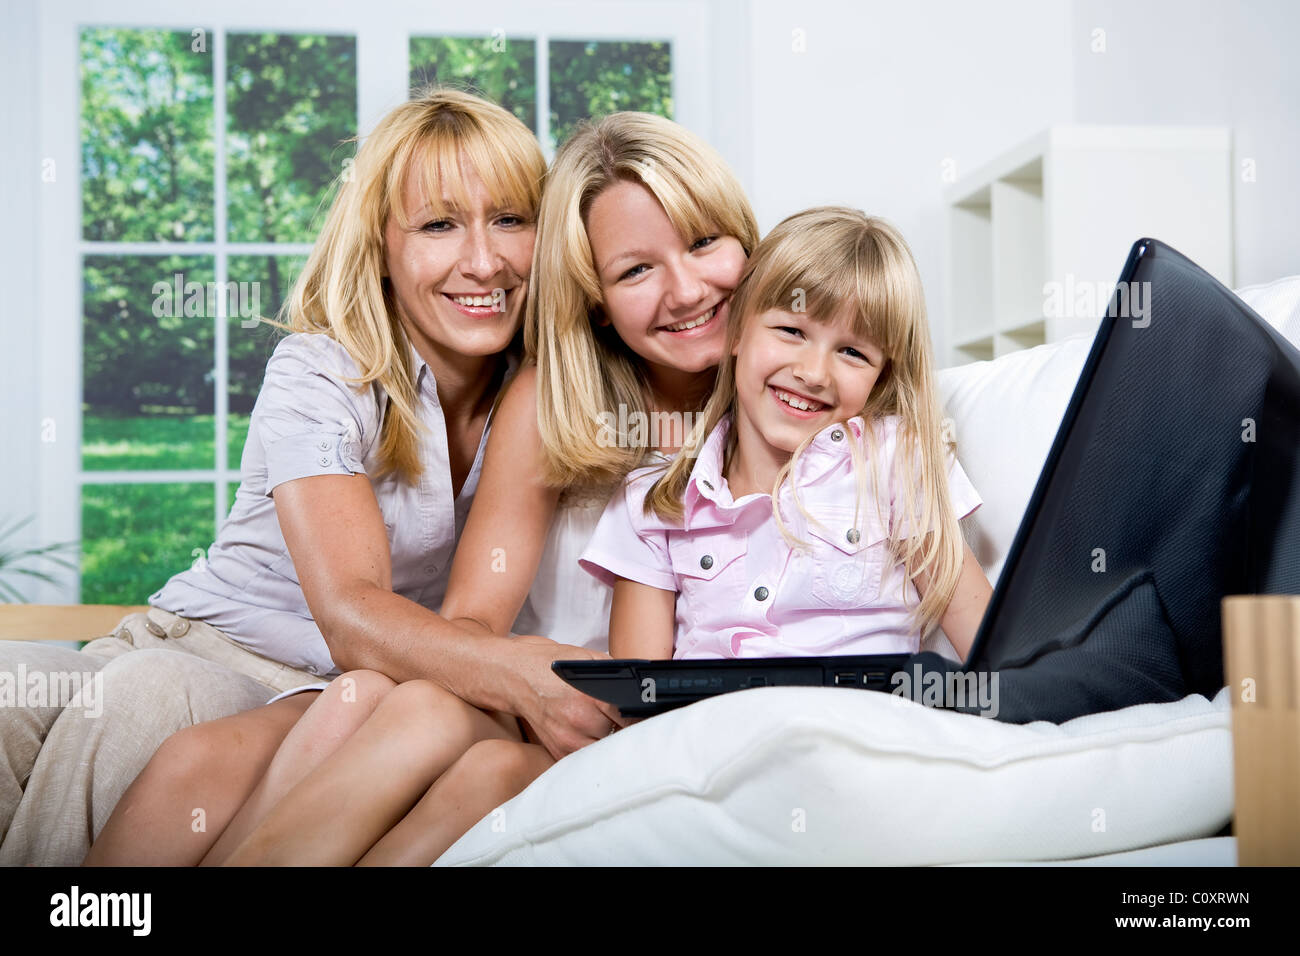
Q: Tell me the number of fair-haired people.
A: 3